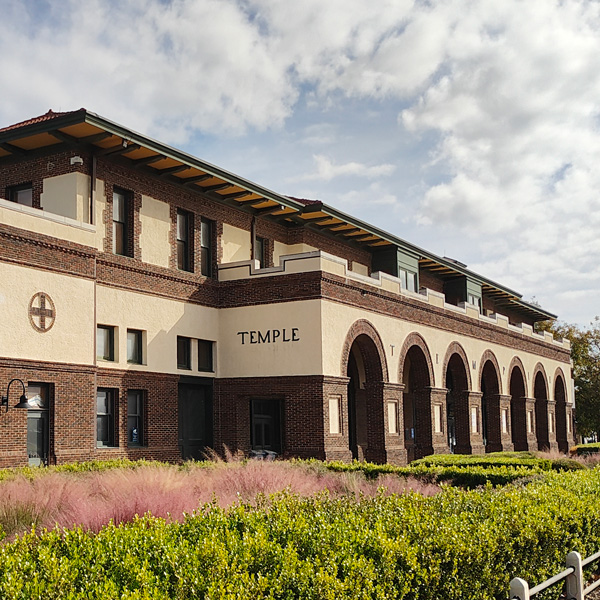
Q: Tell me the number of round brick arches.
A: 7